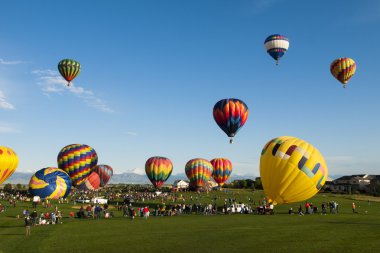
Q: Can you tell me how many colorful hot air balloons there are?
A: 13